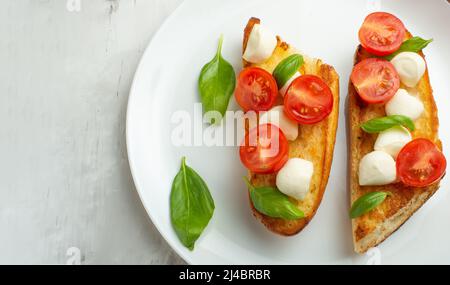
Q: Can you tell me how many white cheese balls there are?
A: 8